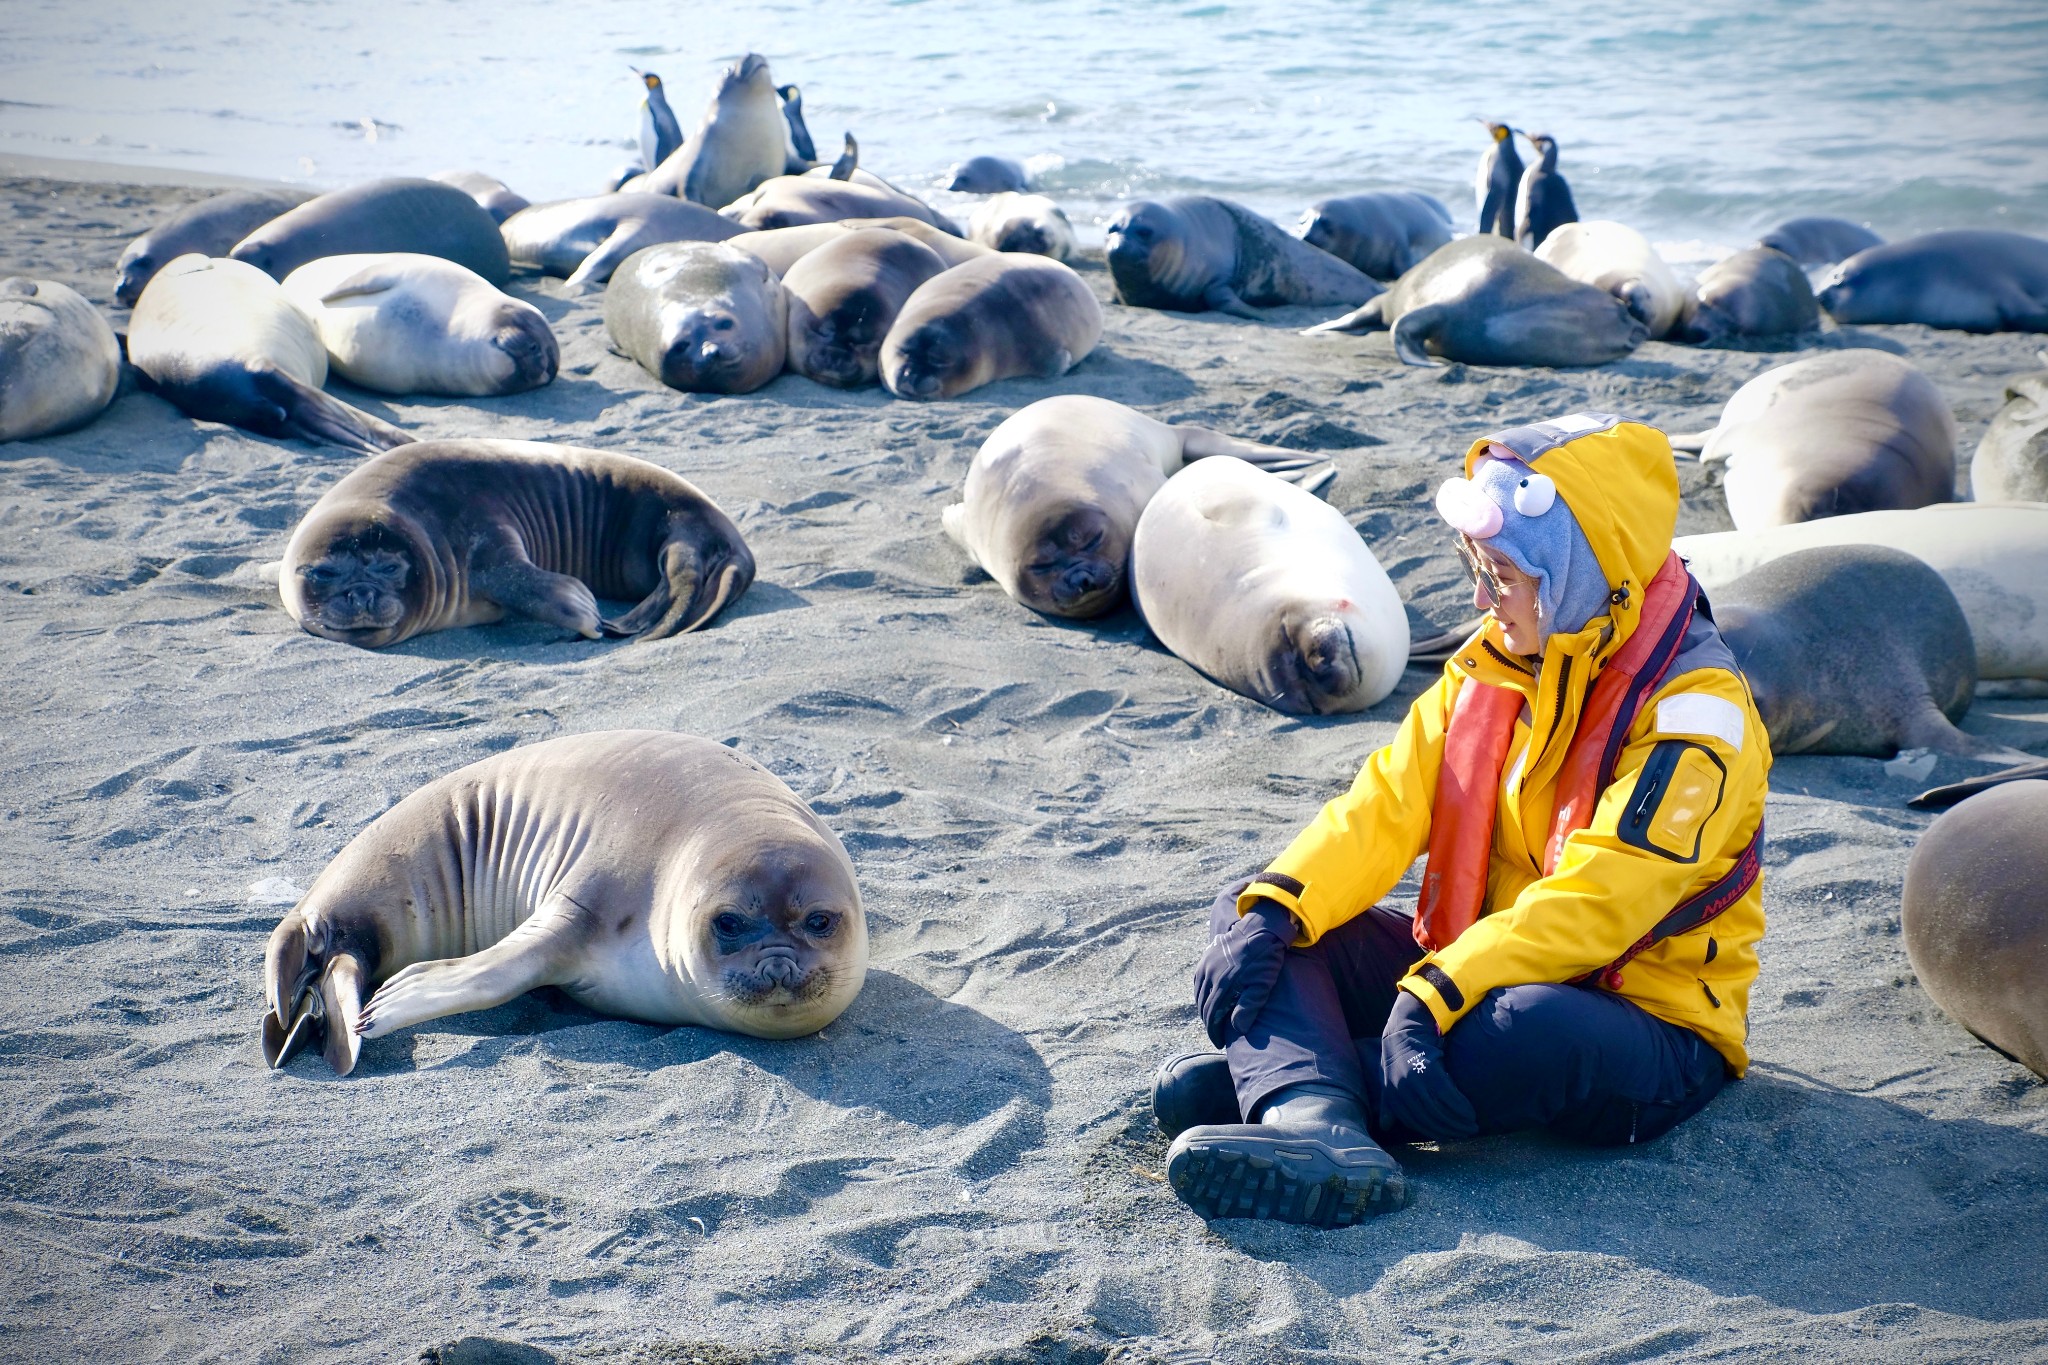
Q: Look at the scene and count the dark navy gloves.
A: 2